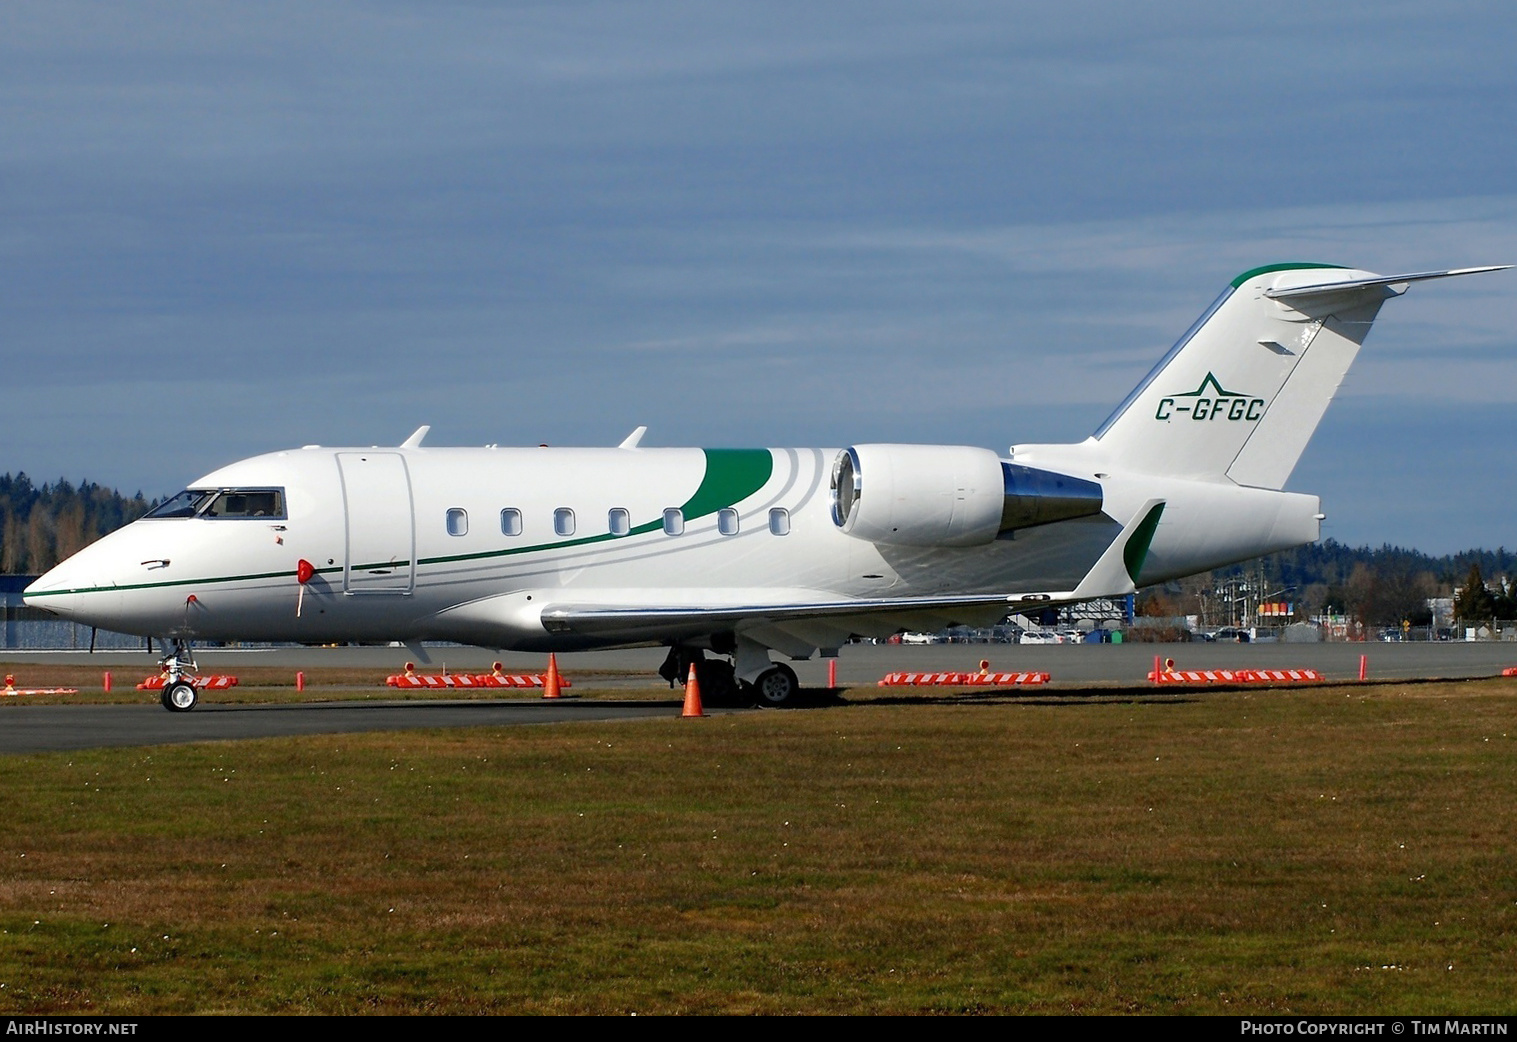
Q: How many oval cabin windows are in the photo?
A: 7